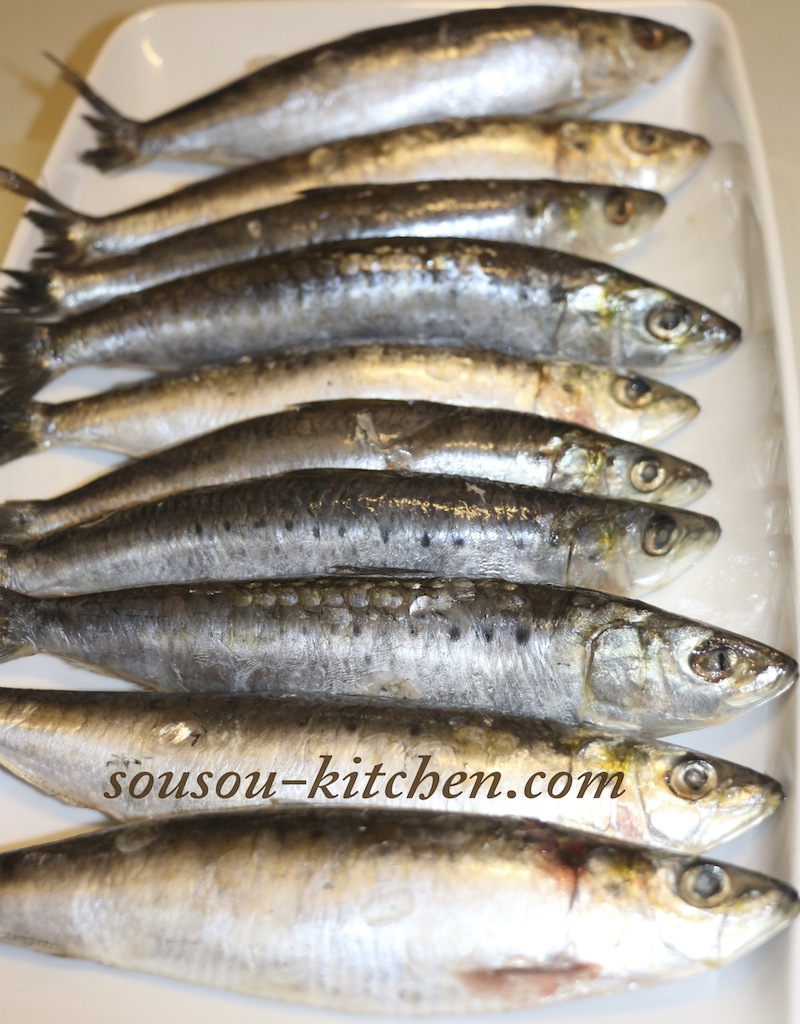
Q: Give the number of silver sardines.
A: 10